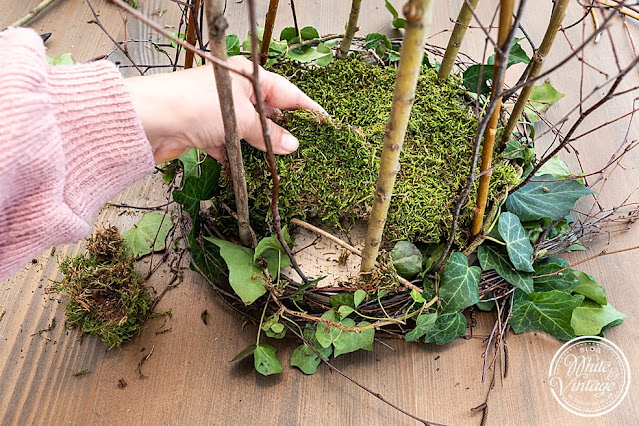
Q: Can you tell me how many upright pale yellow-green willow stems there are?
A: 4